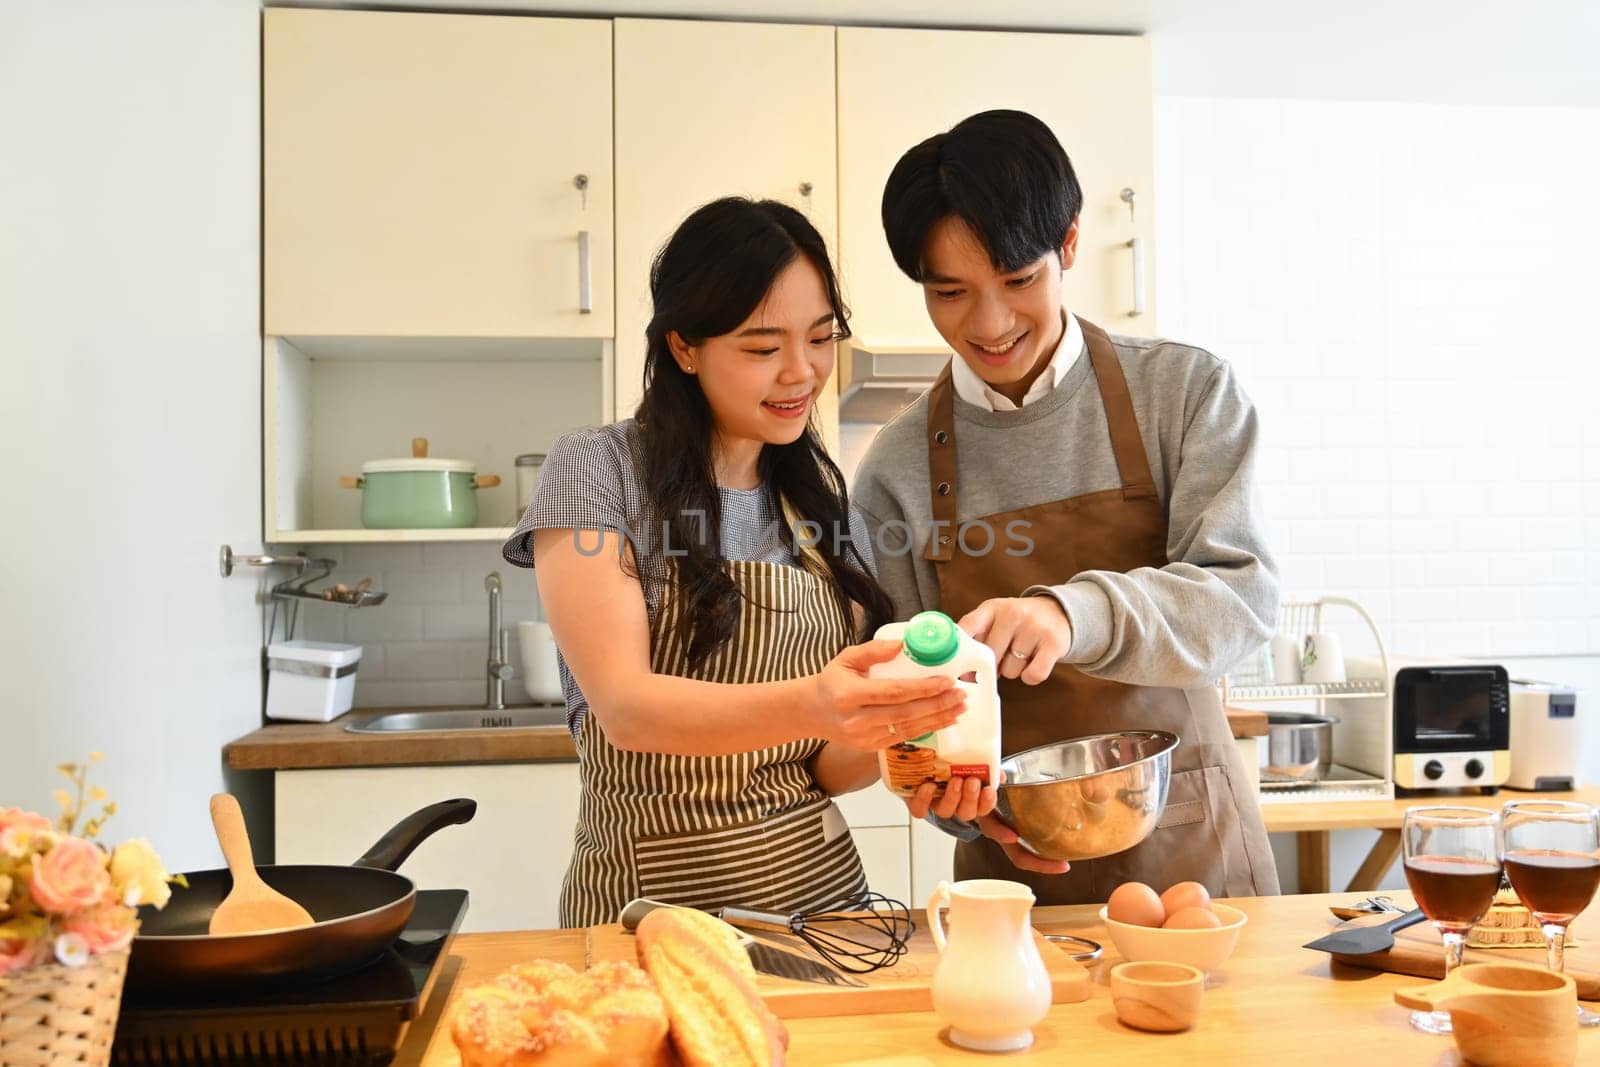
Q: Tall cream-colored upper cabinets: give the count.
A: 3